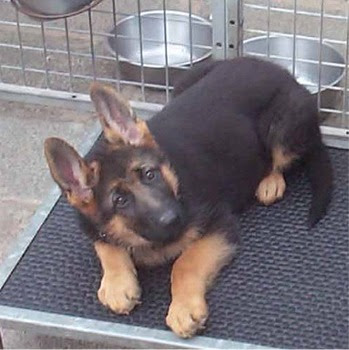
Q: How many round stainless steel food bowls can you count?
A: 3